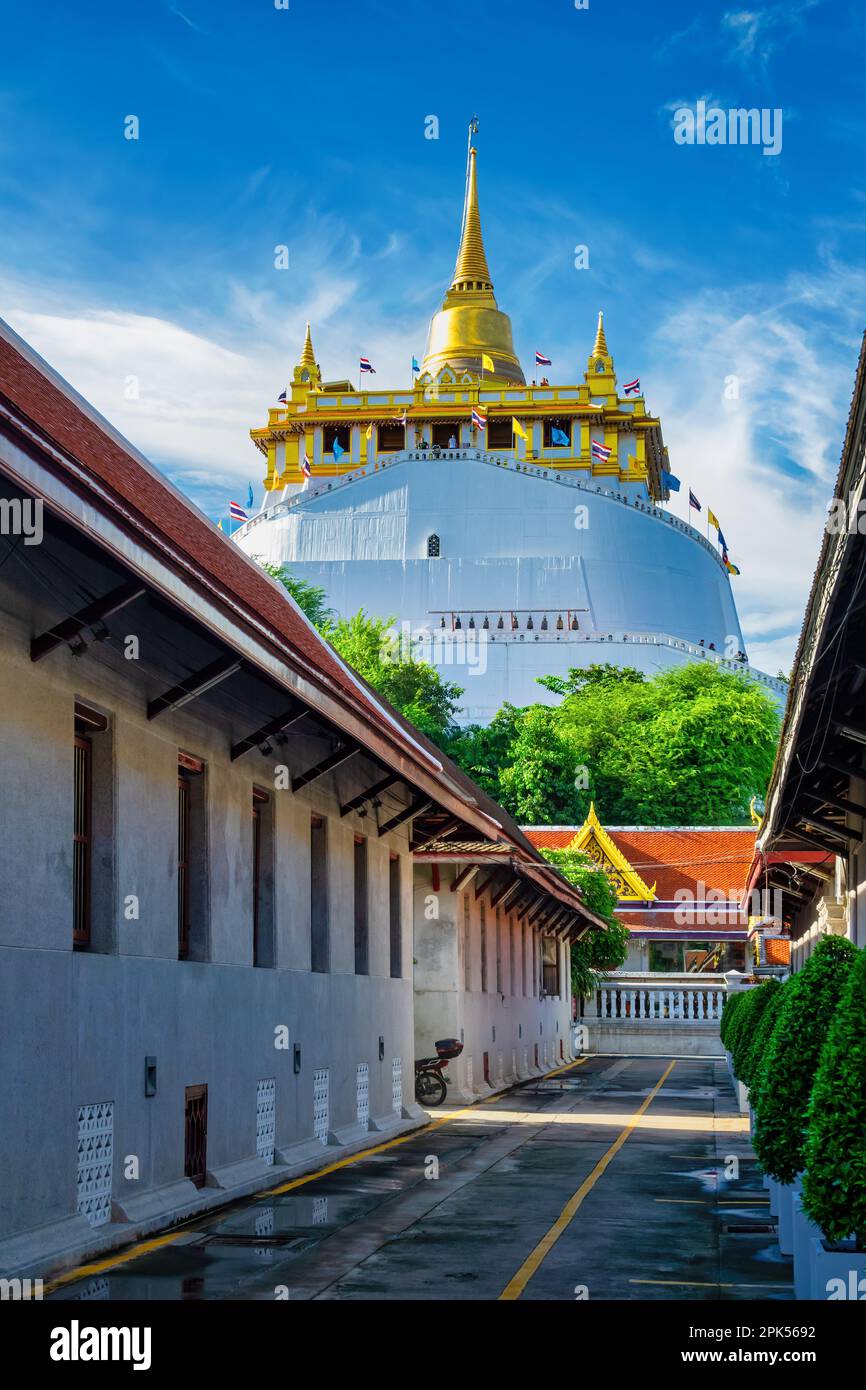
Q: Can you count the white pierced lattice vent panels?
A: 5